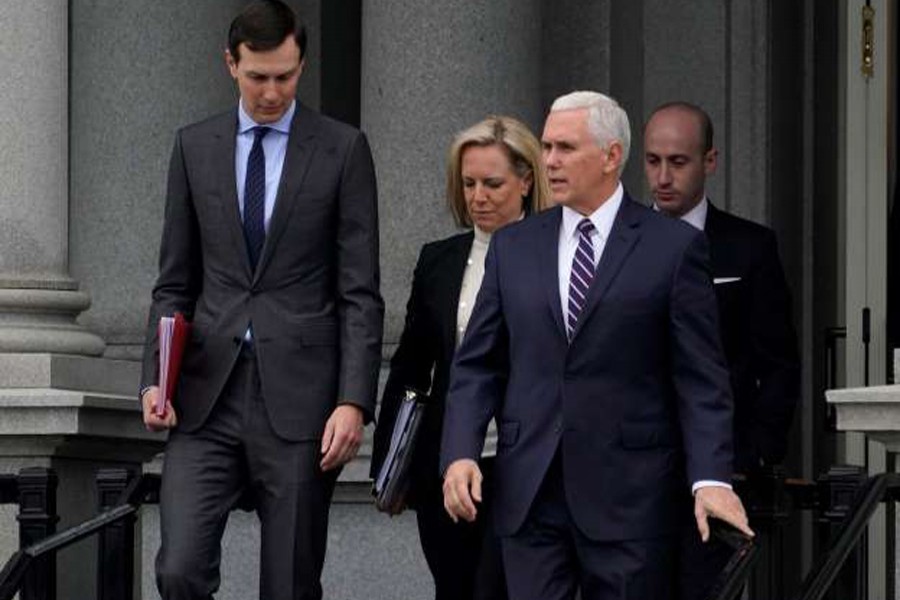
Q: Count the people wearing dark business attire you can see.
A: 4